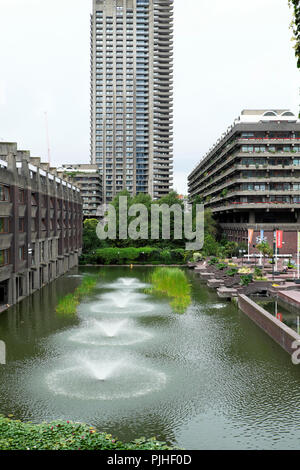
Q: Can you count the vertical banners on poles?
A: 4